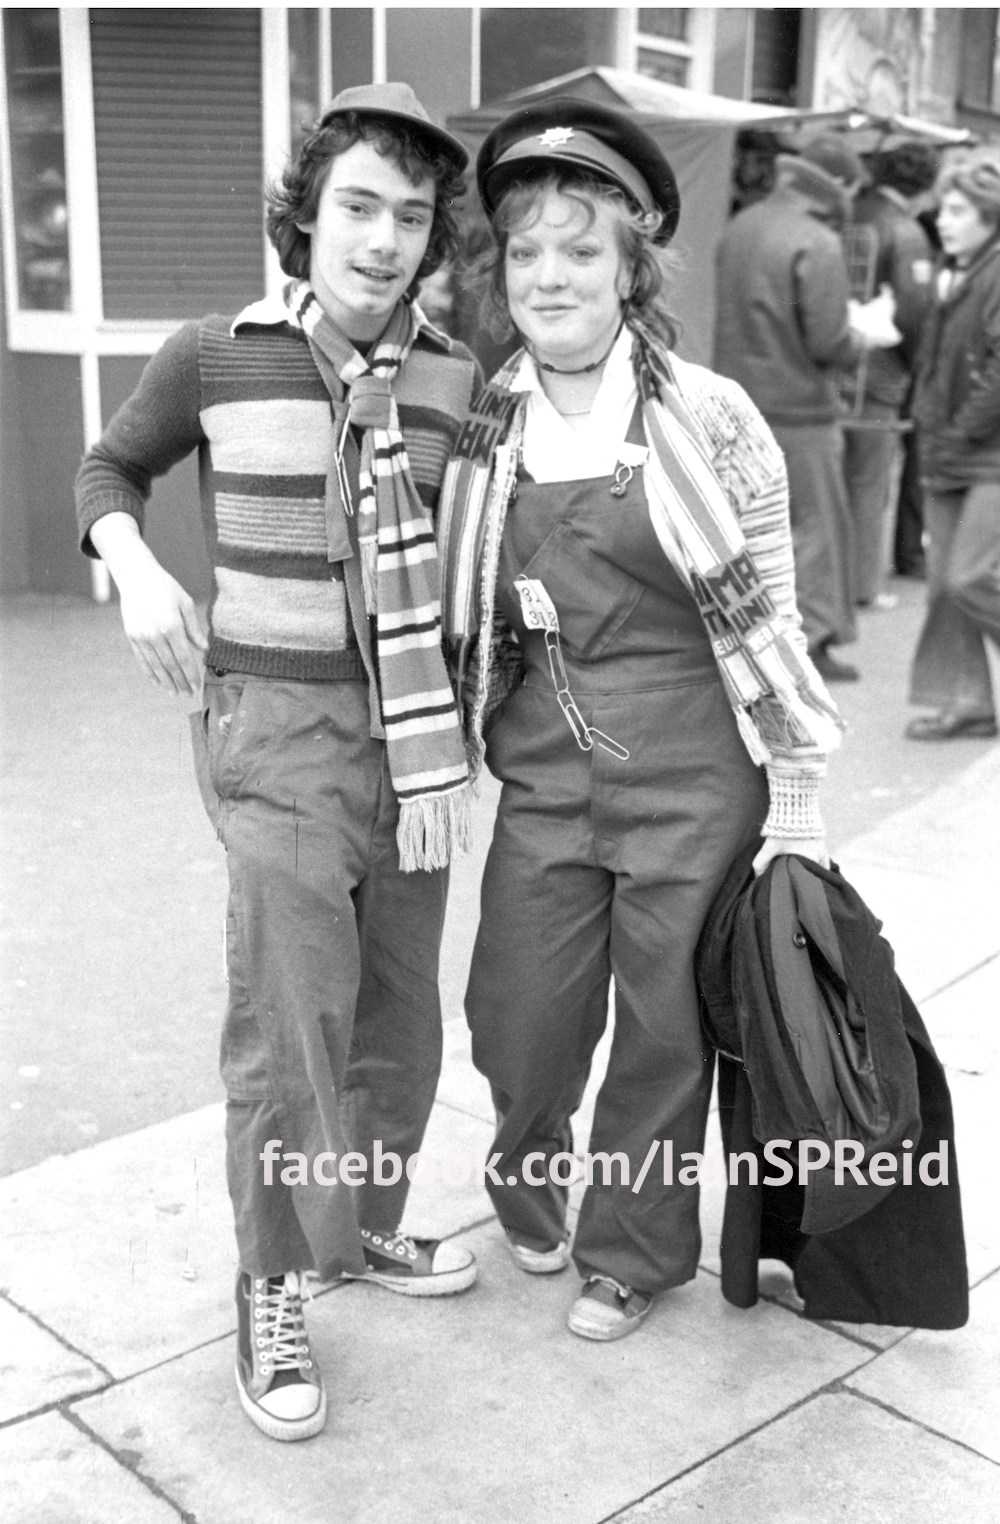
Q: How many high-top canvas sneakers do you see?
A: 2